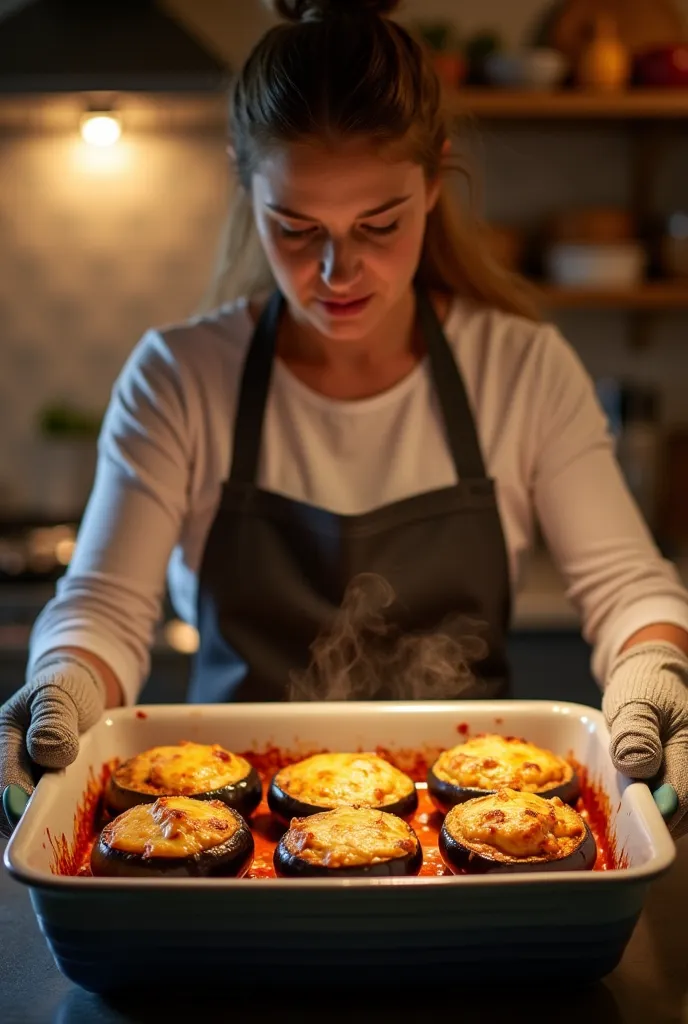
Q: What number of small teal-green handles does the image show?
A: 2